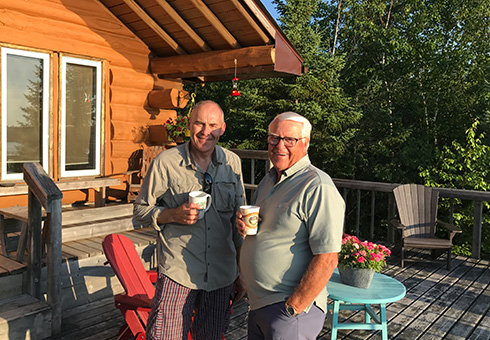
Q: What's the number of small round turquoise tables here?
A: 1